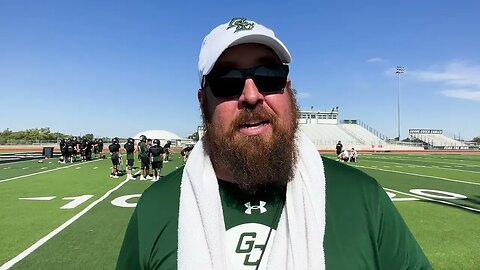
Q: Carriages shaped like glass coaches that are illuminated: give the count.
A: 0